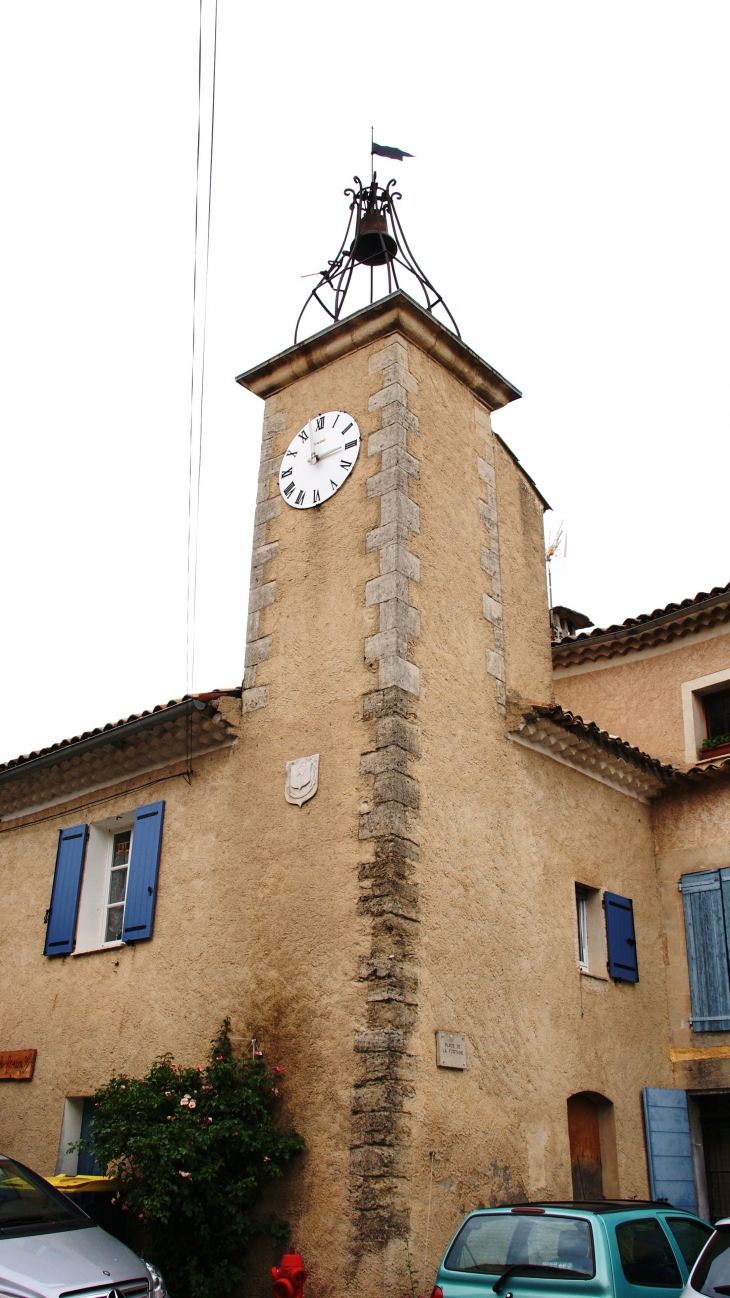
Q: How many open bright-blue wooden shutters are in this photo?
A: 3